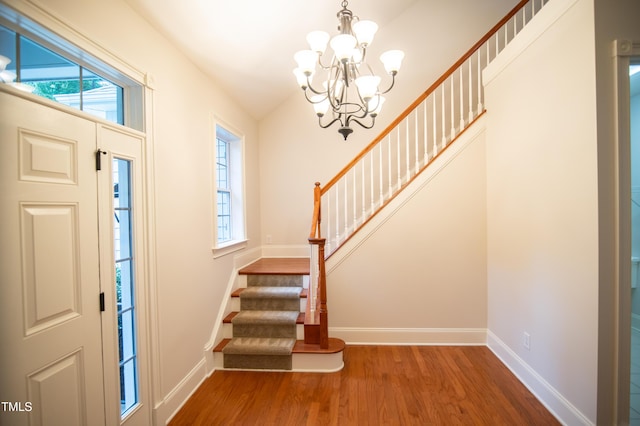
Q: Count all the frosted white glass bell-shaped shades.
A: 11